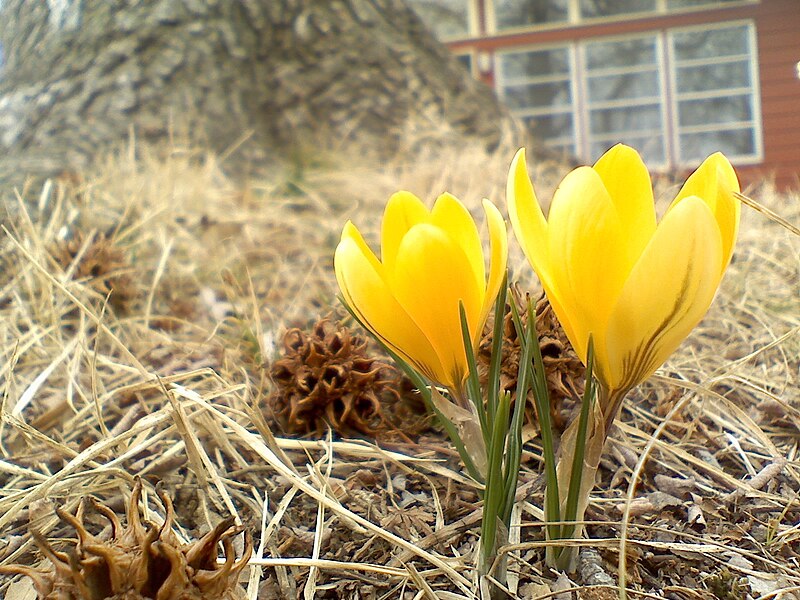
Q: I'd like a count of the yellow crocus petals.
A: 11